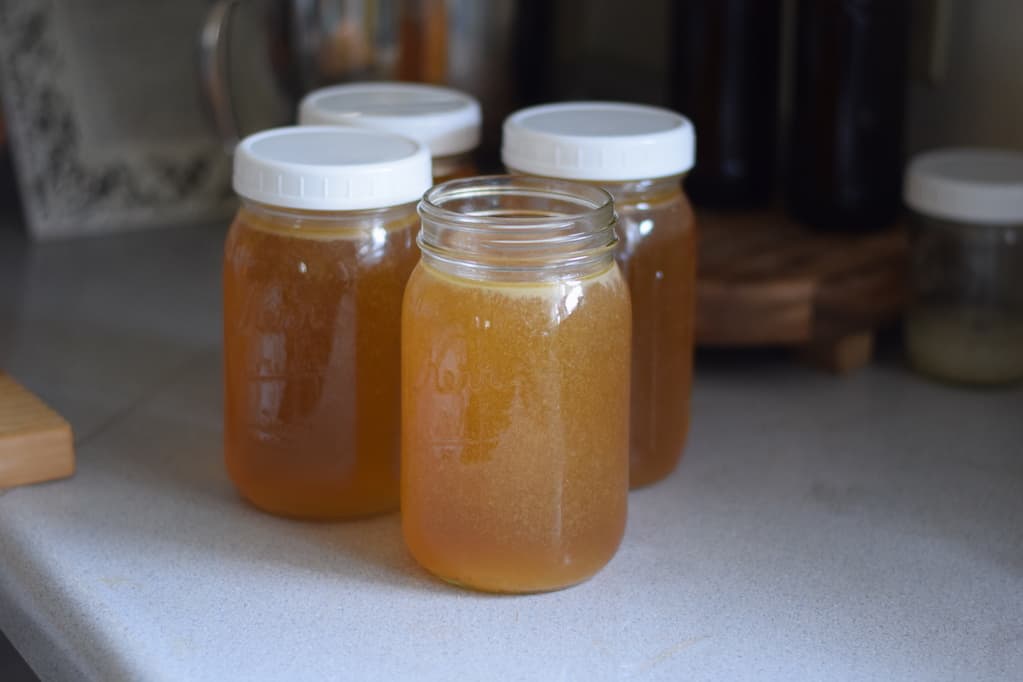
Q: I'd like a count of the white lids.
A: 4